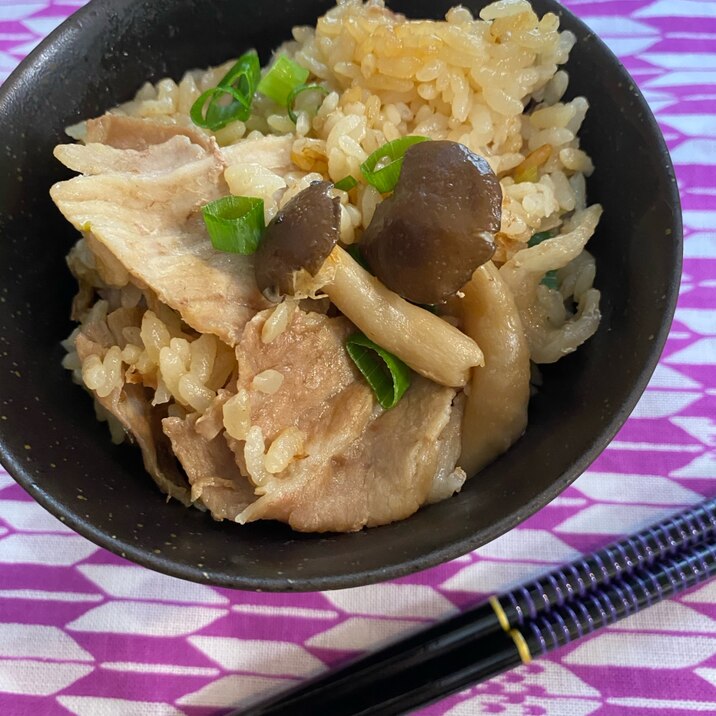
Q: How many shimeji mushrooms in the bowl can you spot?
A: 2